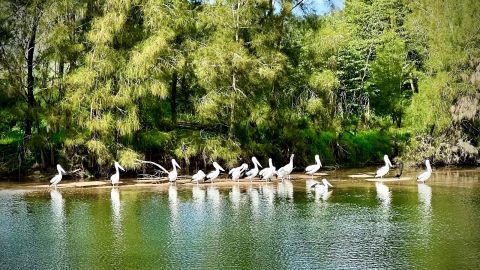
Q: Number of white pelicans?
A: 13